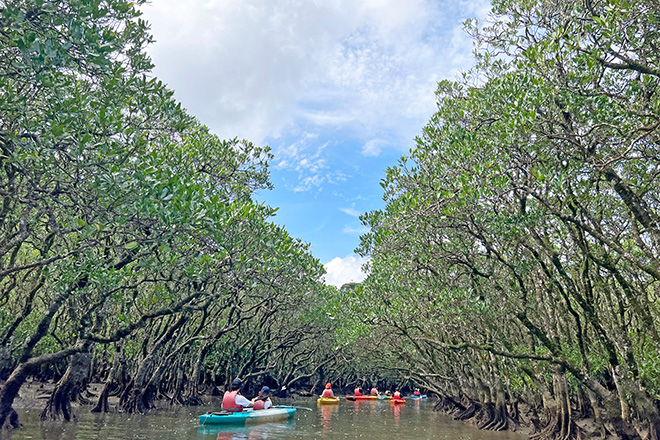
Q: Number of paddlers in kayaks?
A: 8